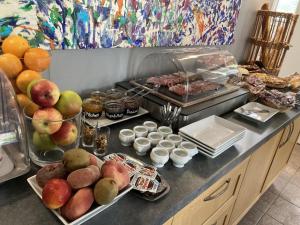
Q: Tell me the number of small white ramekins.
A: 11